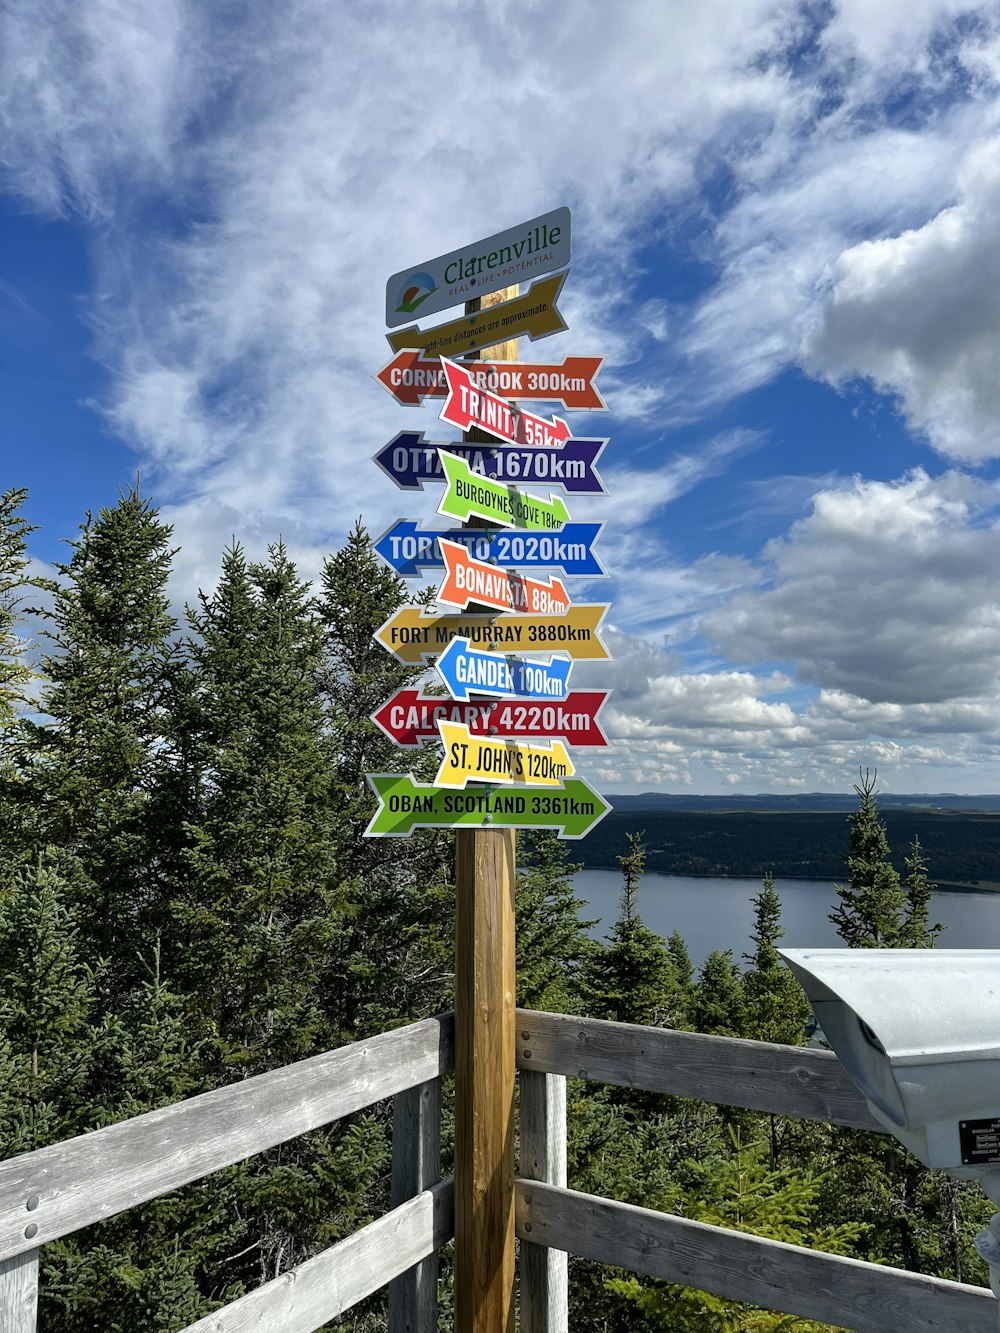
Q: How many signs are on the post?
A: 13